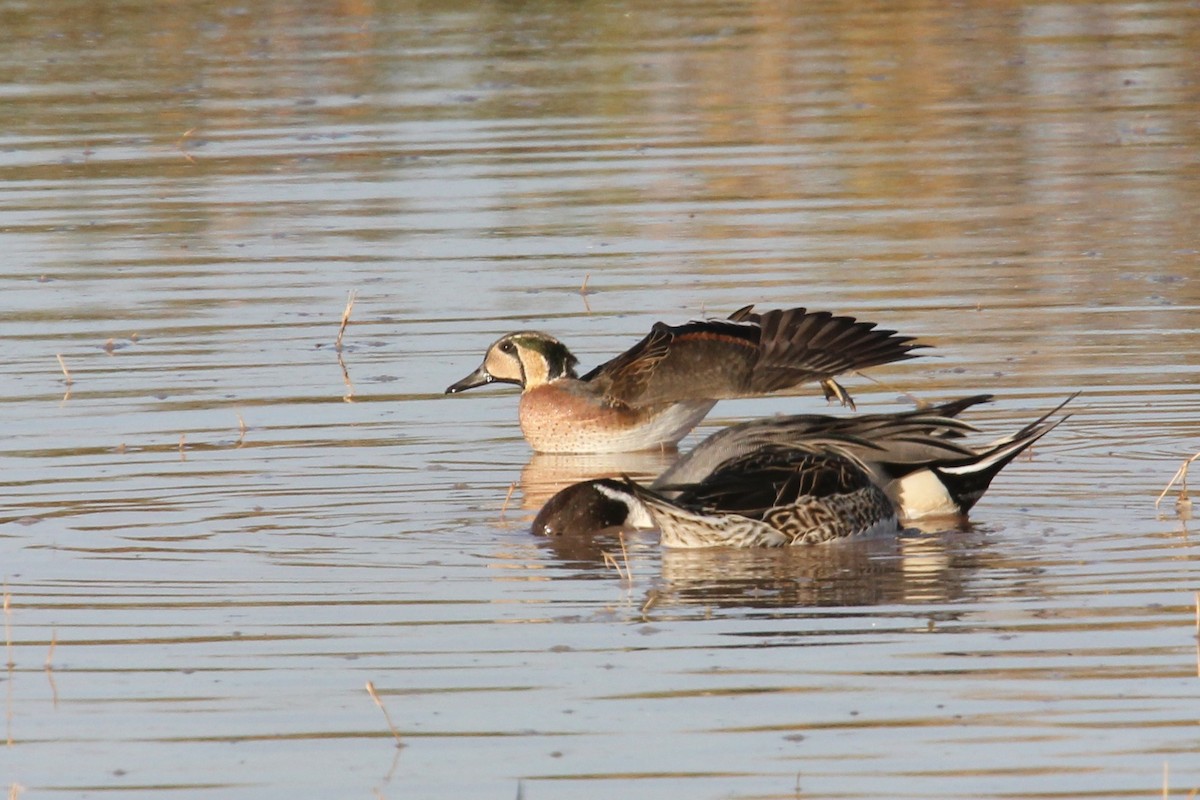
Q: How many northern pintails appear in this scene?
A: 2